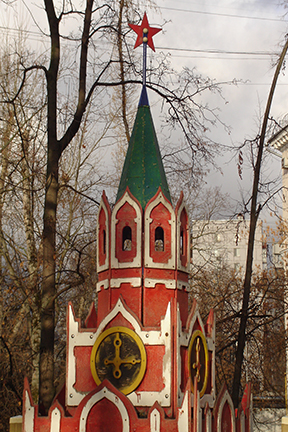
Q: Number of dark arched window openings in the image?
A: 4